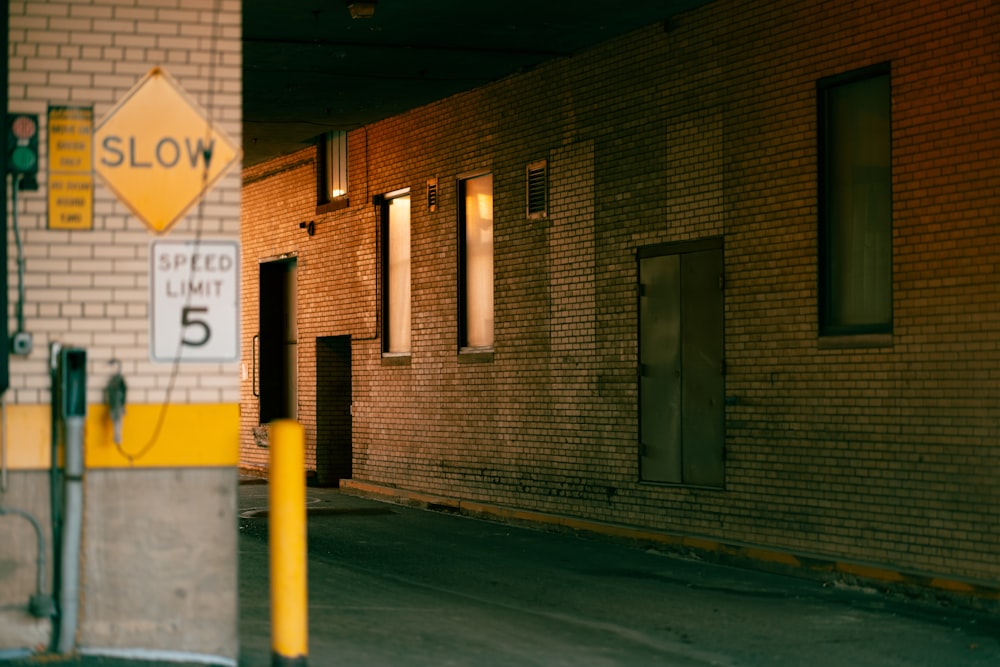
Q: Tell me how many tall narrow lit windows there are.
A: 2